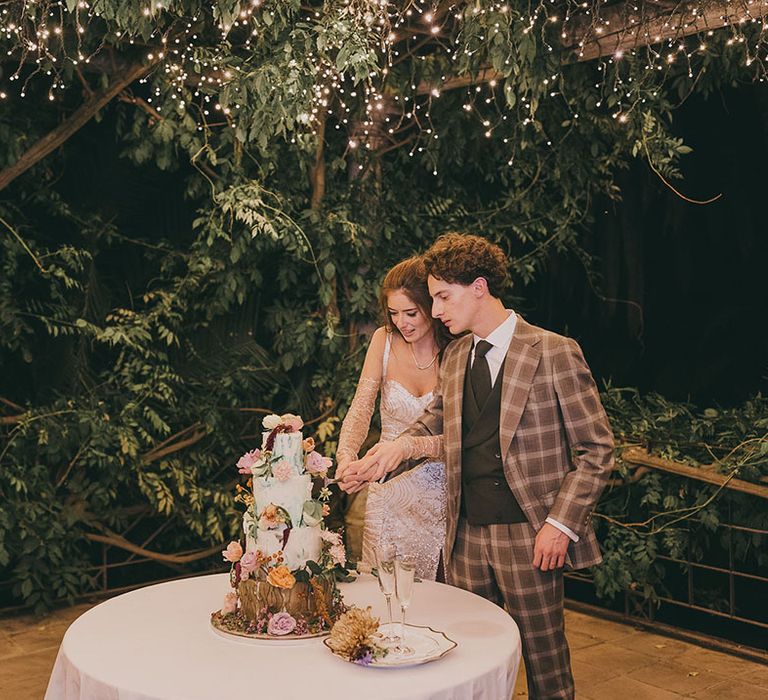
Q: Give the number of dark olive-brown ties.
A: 1